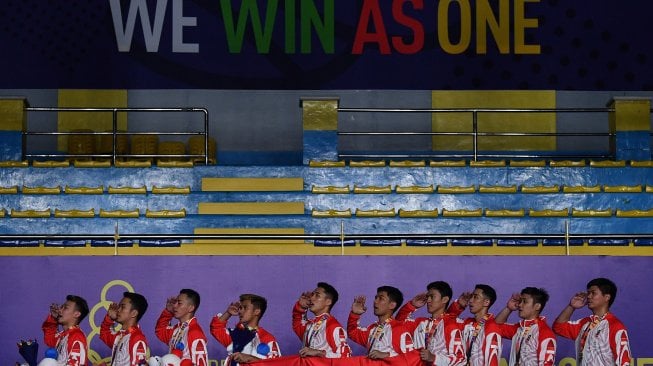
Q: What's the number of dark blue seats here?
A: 12